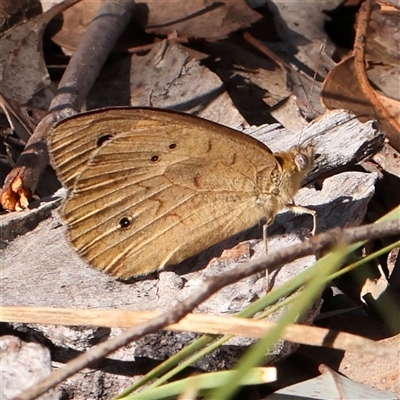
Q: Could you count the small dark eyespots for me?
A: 4